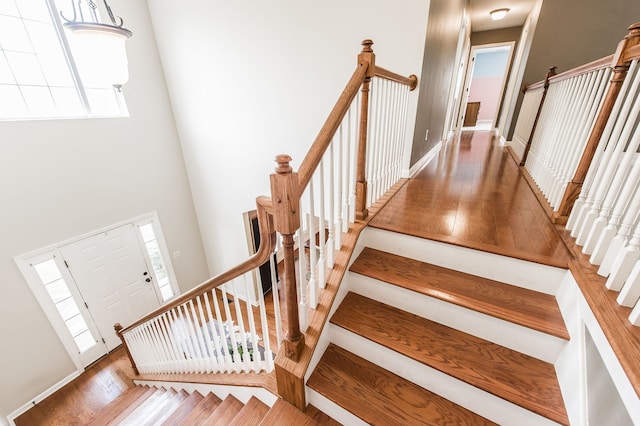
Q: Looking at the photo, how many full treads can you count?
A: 2